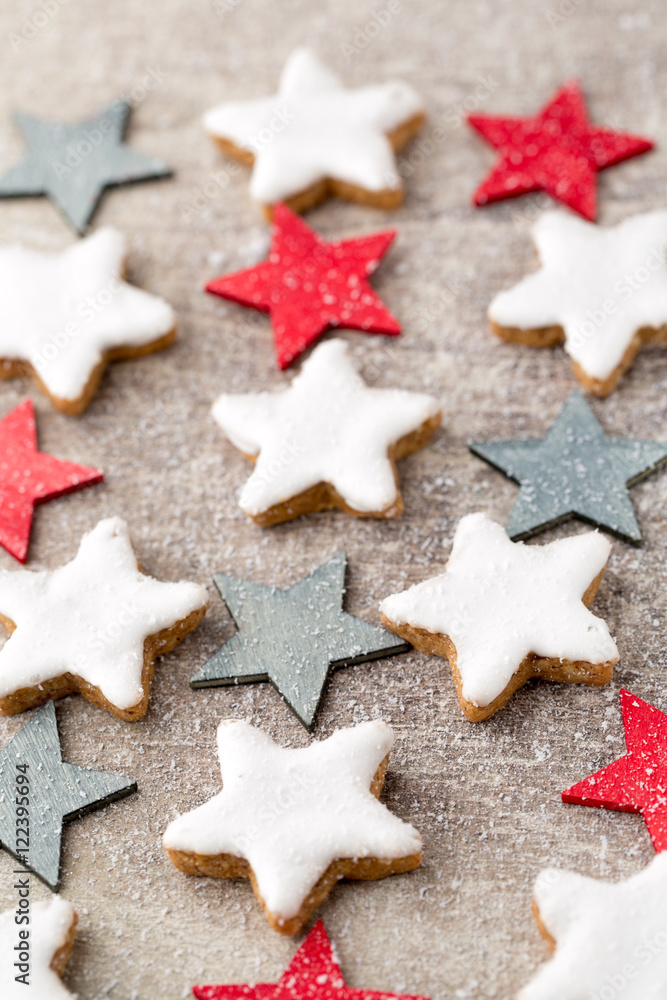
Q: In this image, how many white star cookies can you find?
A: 9